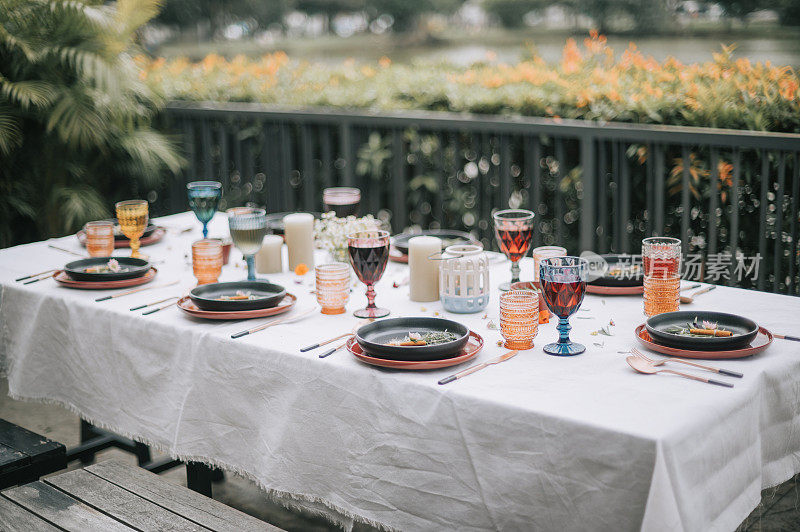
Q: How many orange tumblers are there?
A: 6